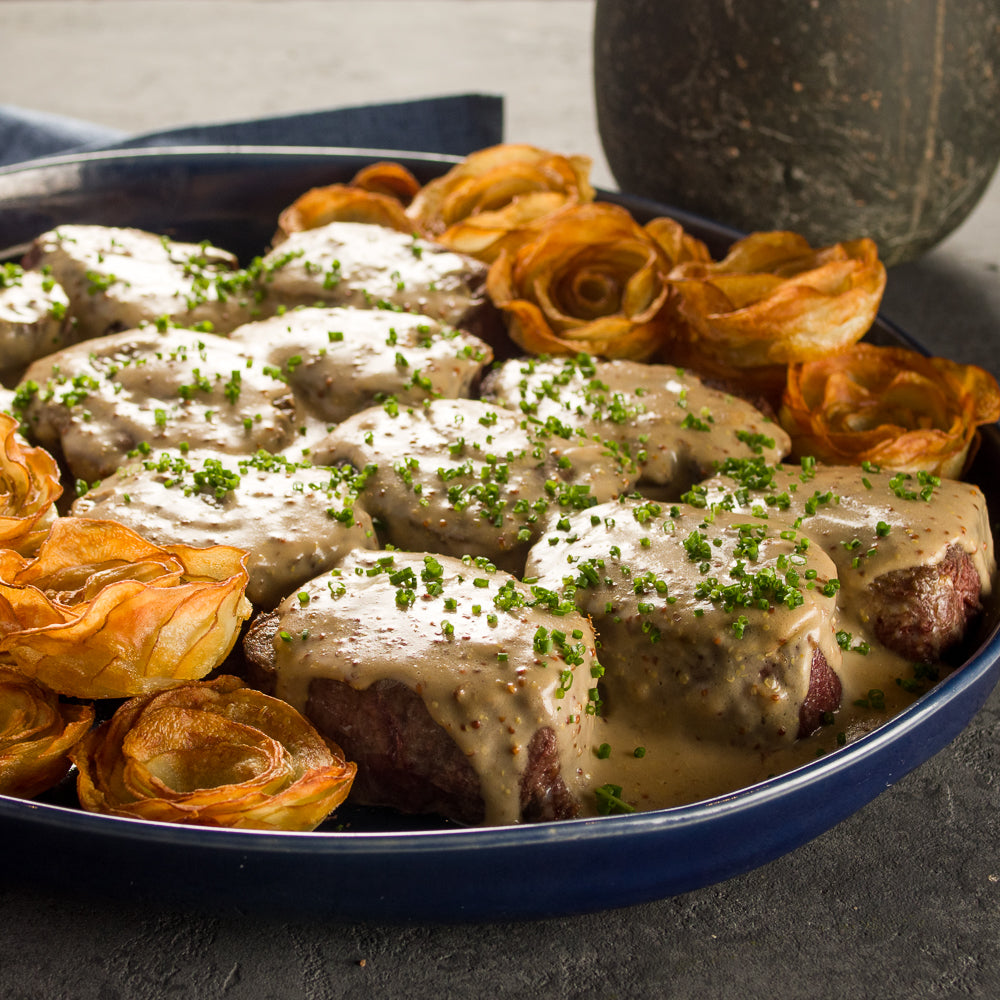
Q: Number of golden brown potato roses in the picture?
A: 9